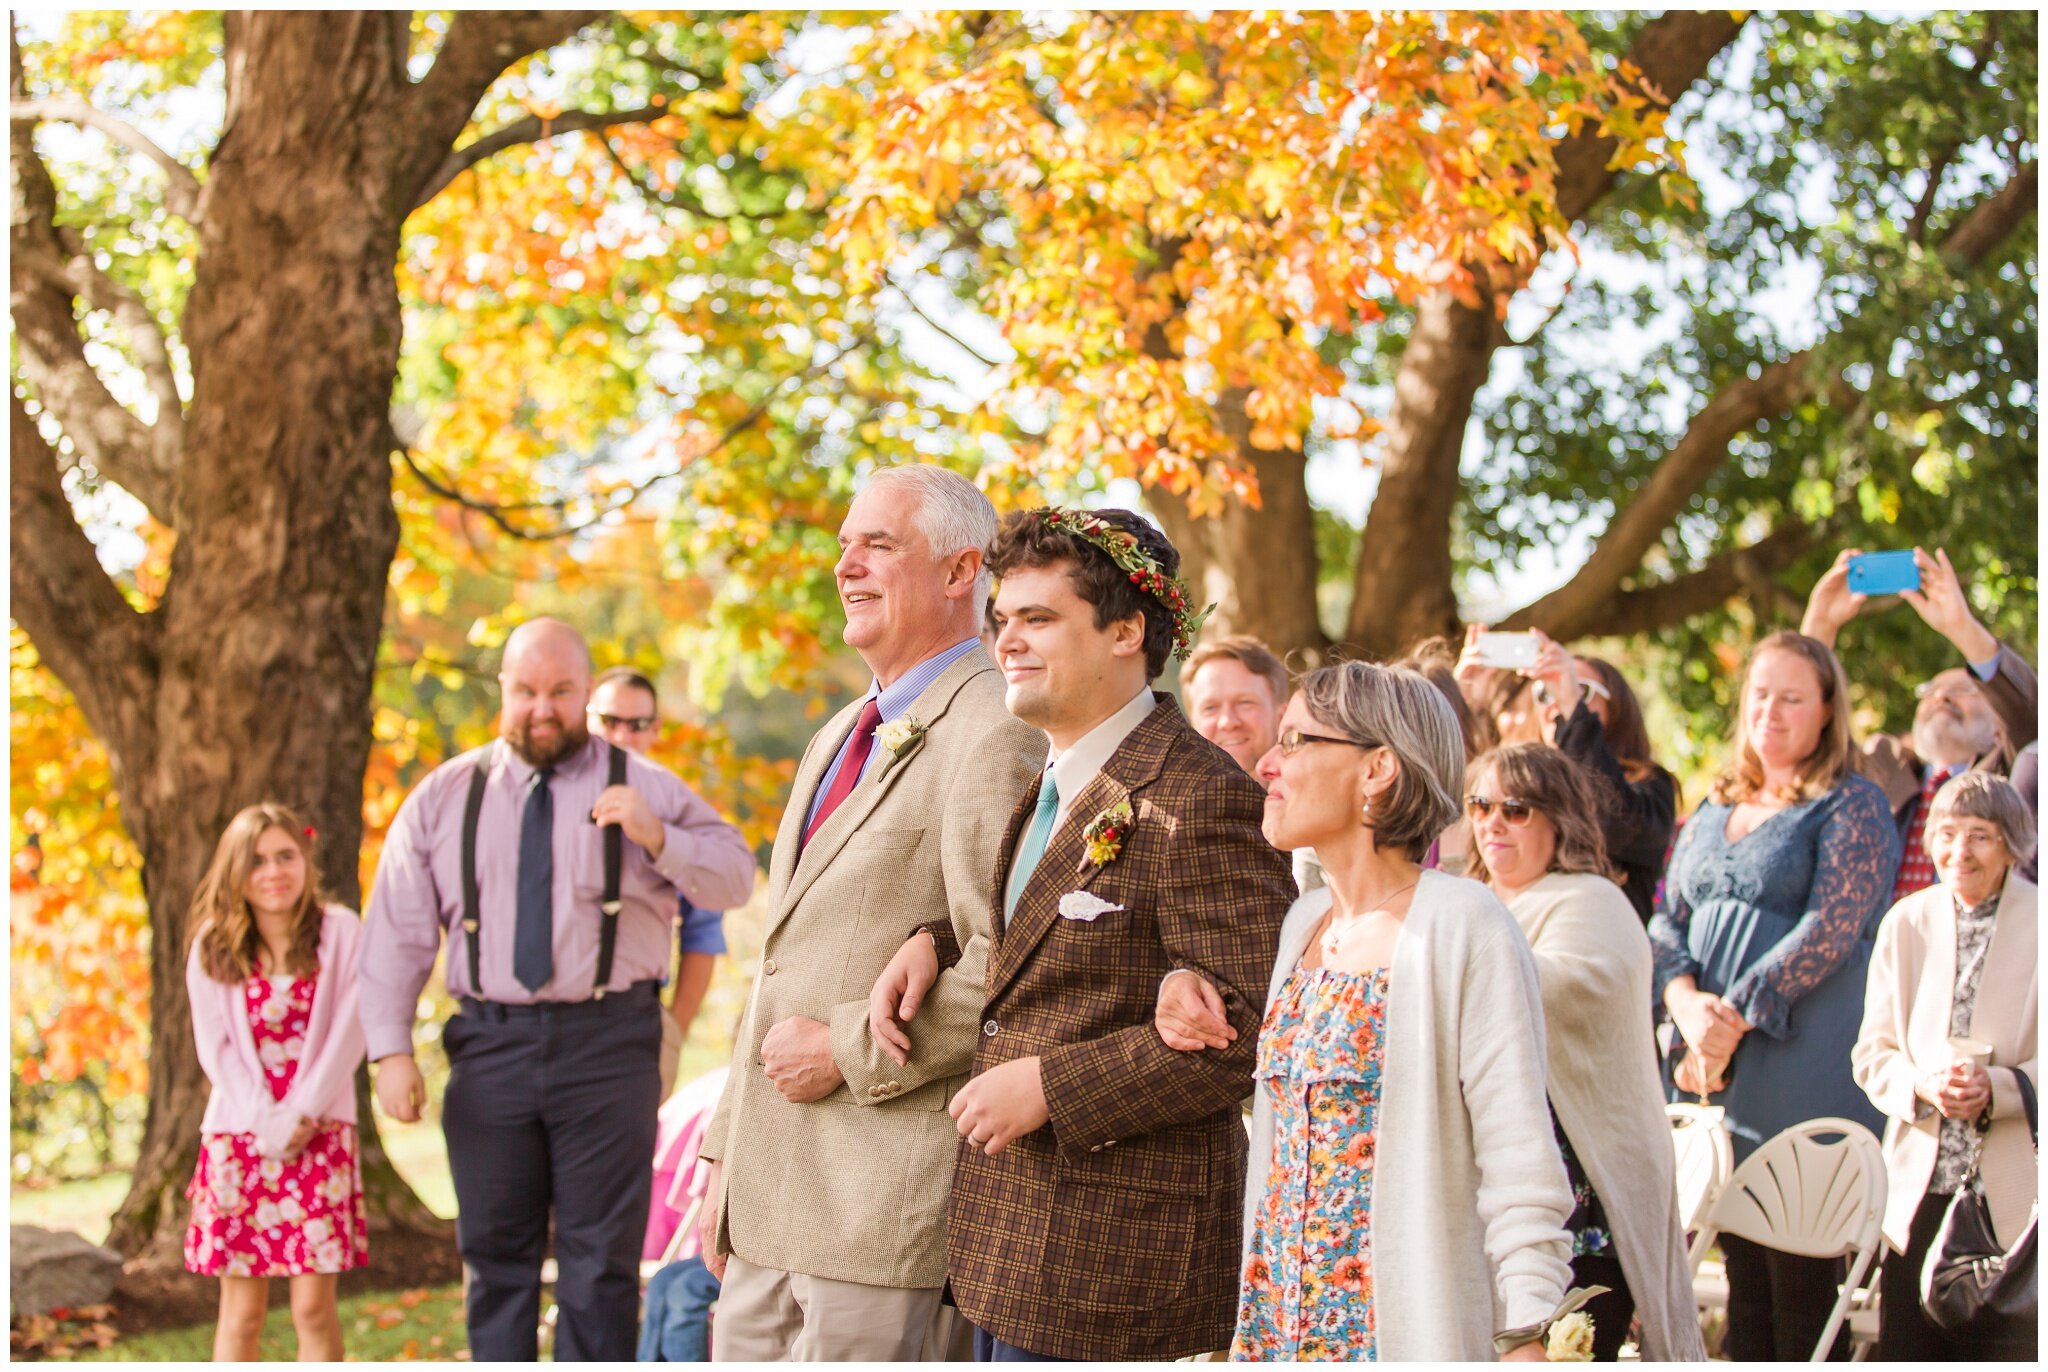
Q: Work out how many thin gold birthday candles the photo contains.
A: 0